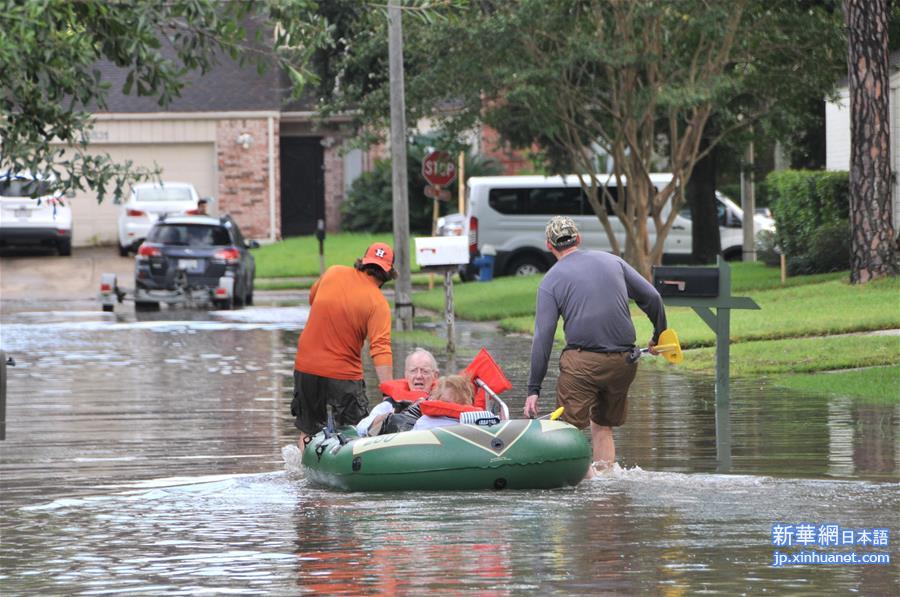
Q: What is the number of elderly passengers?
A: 2